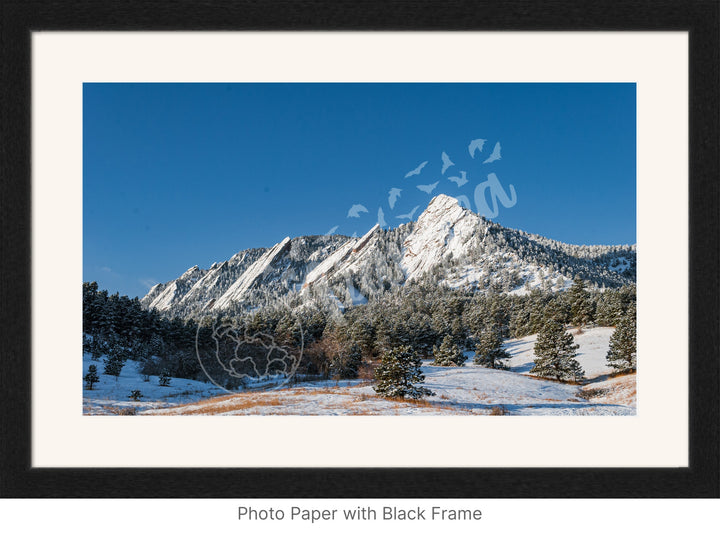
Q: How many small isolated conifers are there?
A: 3